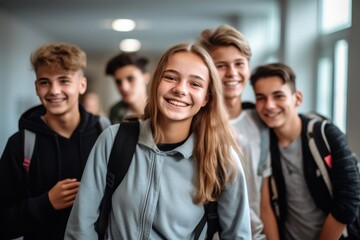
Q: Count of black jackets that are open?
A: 1